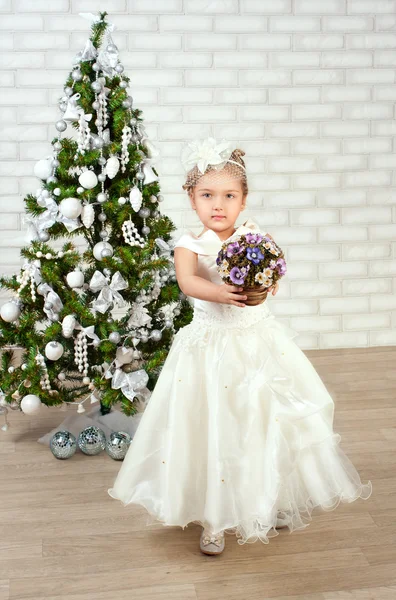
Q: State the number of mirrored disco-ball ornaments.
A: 3